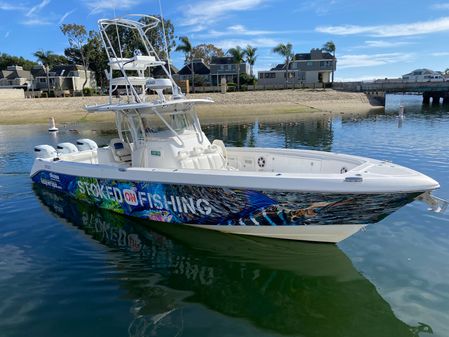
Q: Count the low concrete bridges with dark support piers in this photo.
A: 1